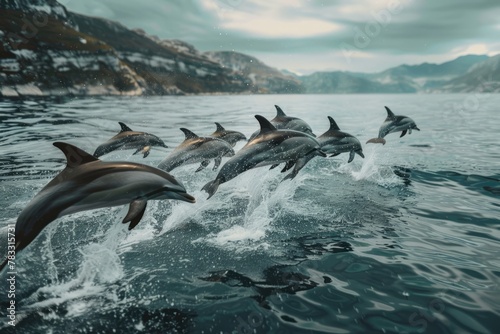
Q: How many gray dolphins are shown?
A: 8